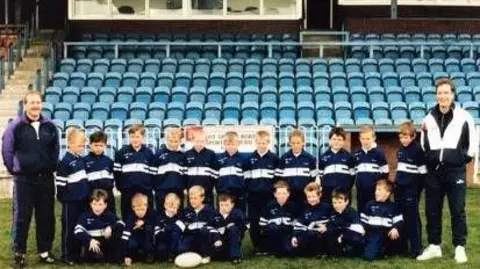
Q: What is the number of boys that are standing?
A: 11